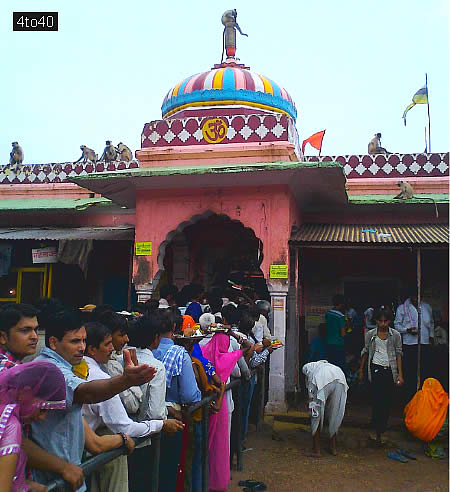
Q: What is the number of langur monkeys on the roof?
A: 7